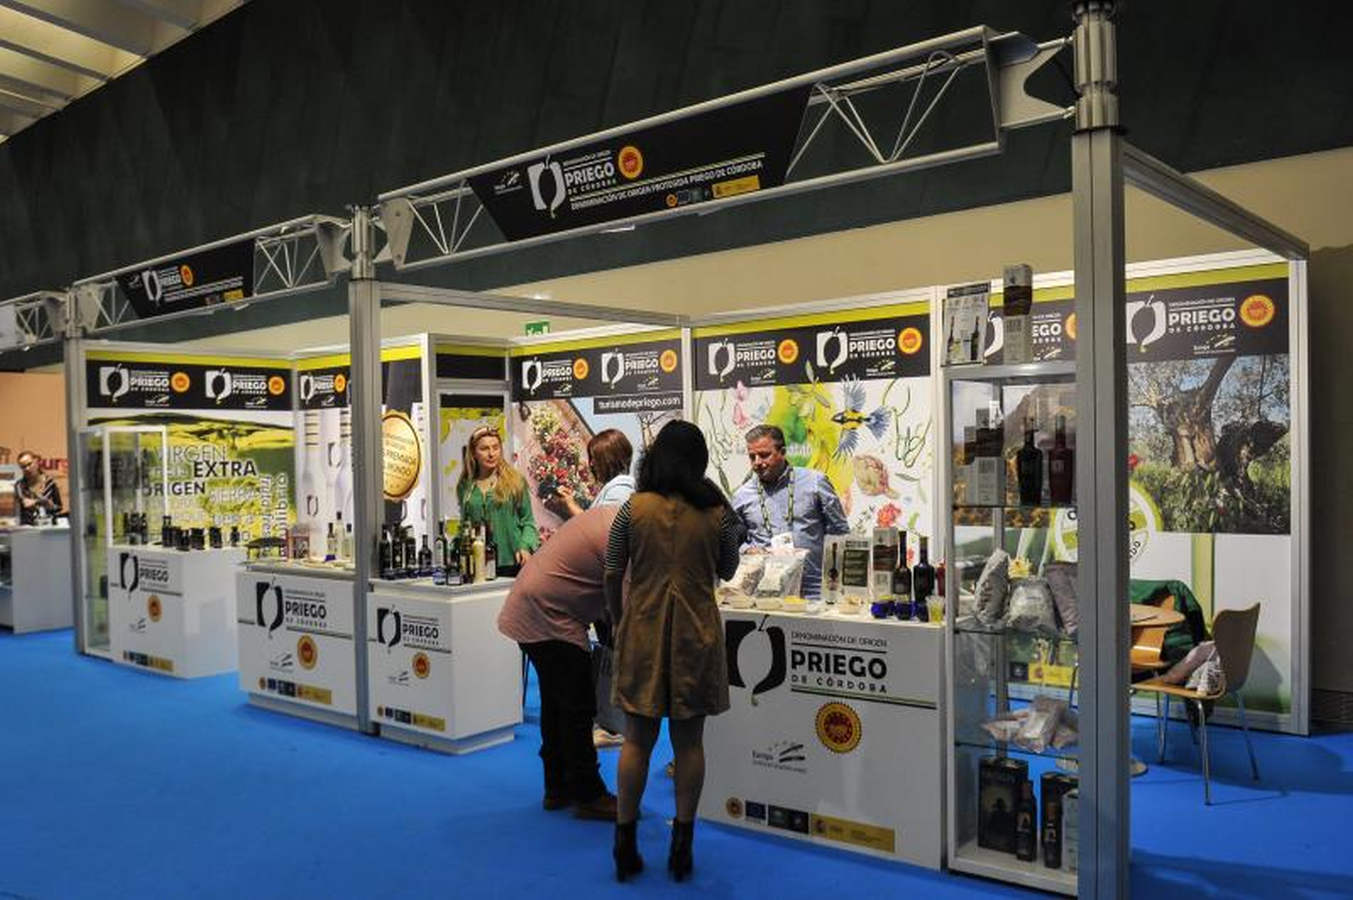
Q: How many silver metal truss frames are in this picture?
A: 3